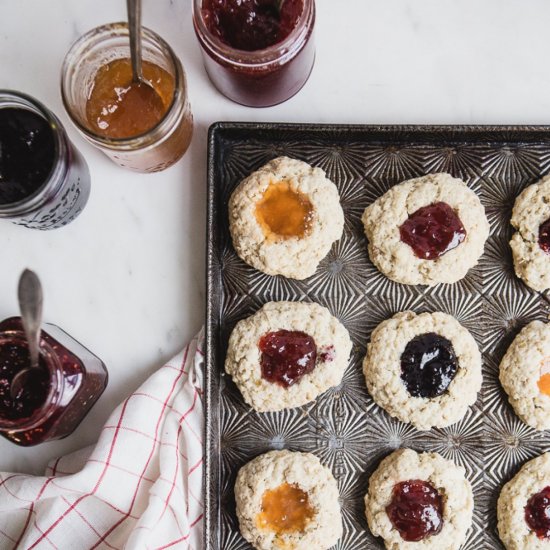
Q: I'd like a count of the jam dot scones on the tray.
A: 9